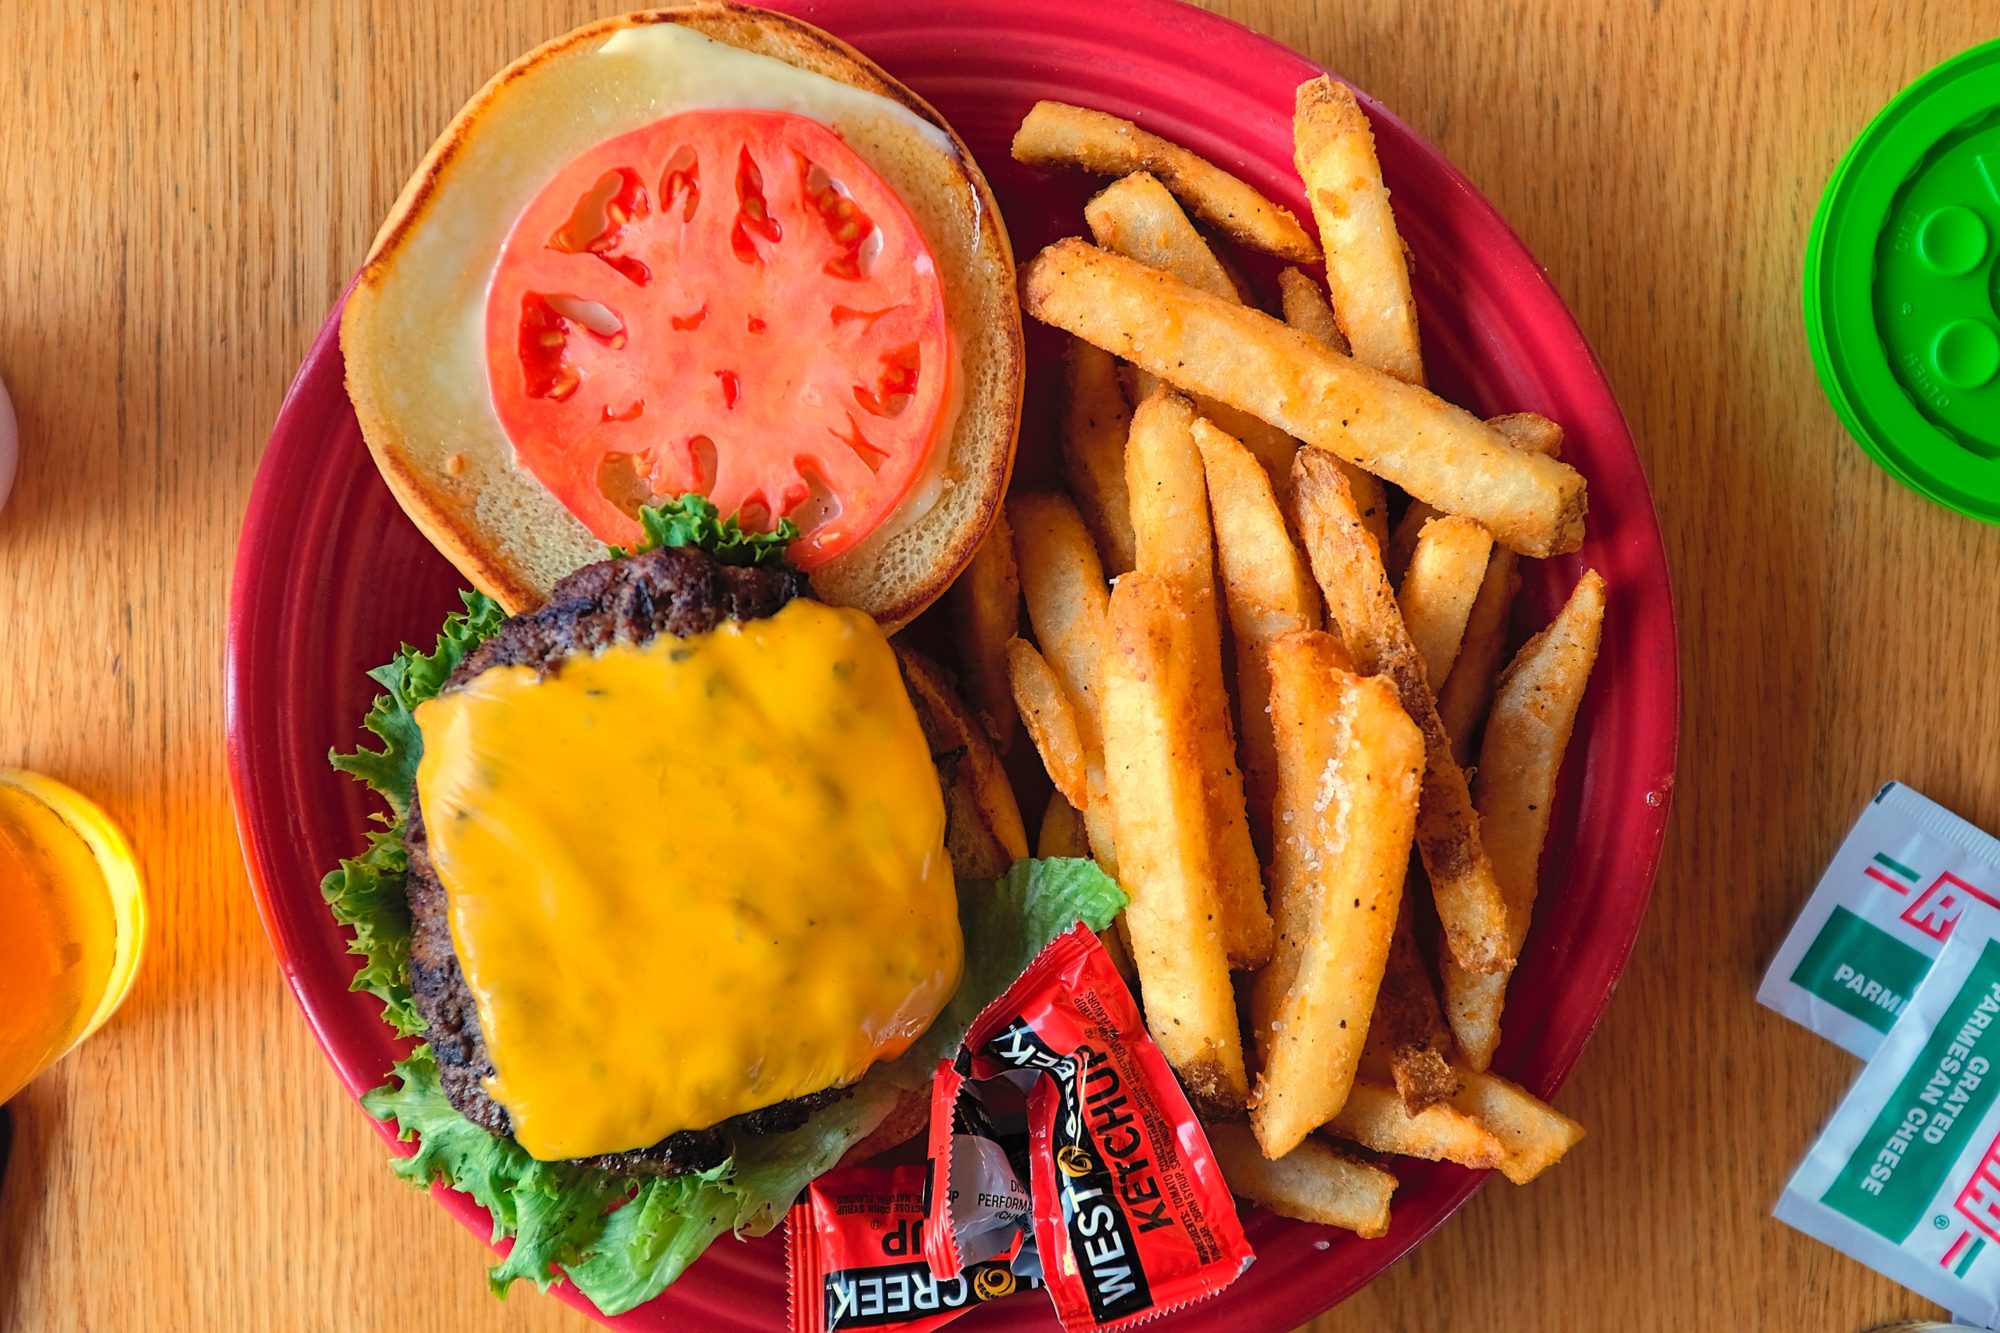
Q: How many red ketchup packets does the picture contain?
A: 2